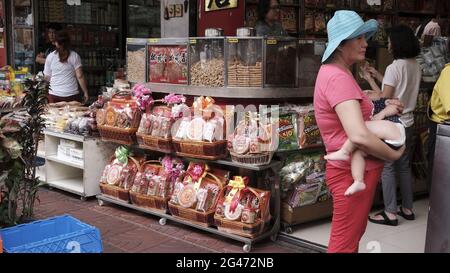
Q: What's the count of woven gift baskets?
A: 8